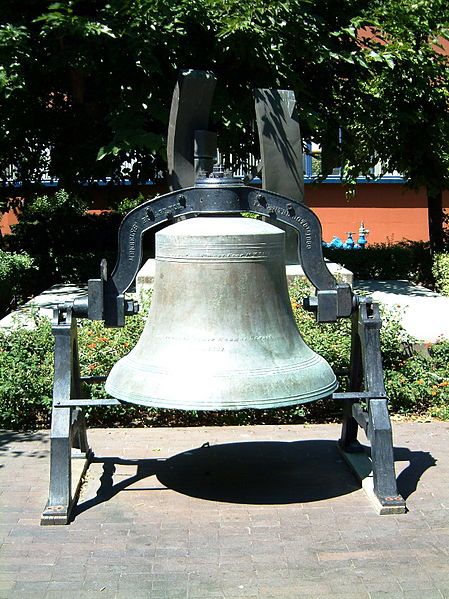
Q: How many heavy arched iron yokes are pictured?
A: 1